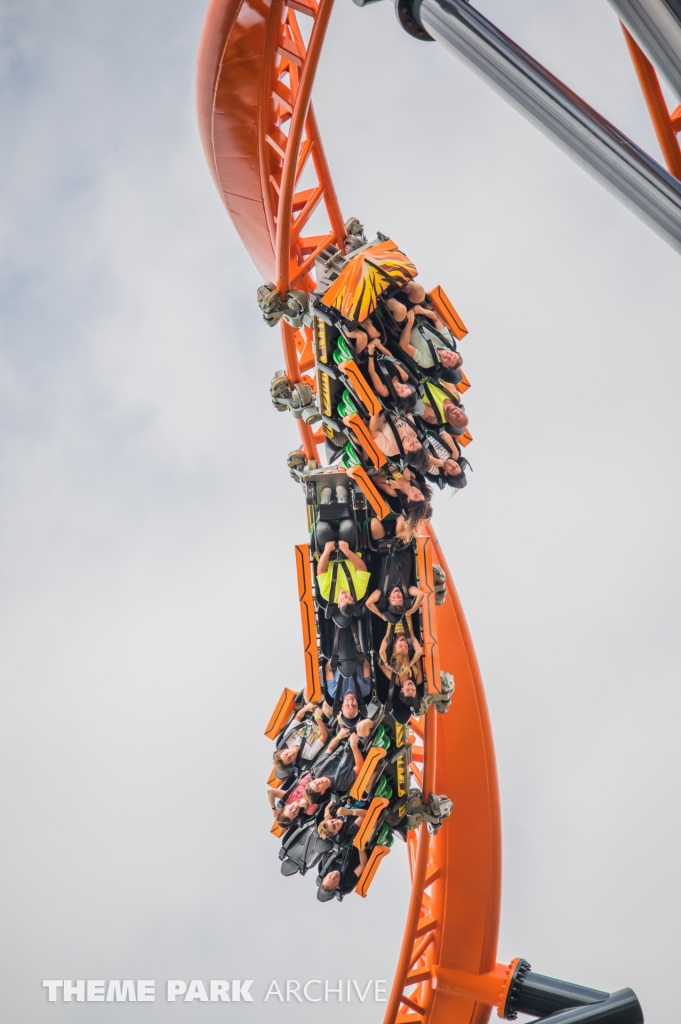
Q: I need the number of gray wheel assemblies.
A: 7